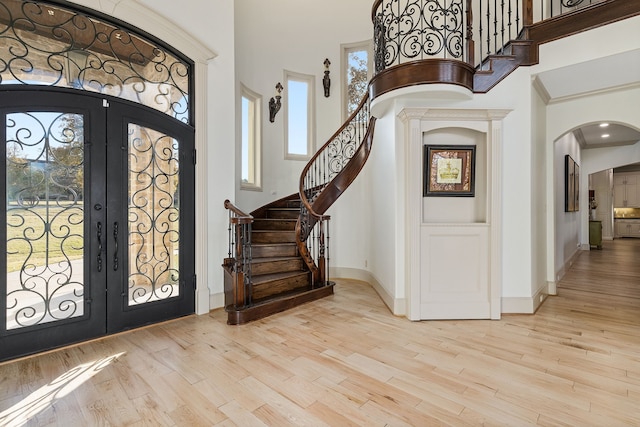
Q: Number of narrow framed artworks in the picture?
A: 2